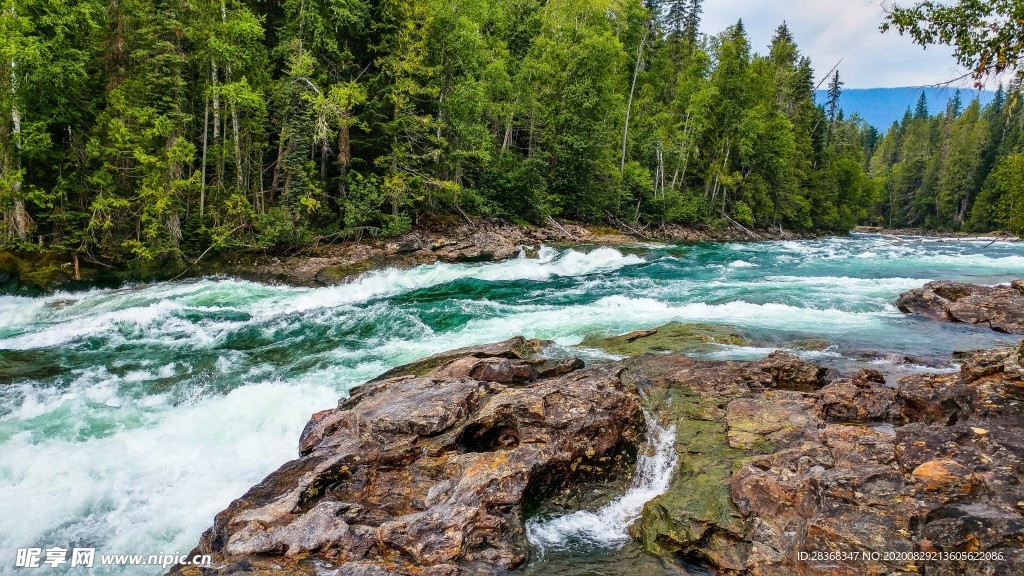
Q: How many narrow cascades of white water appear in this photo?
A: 1